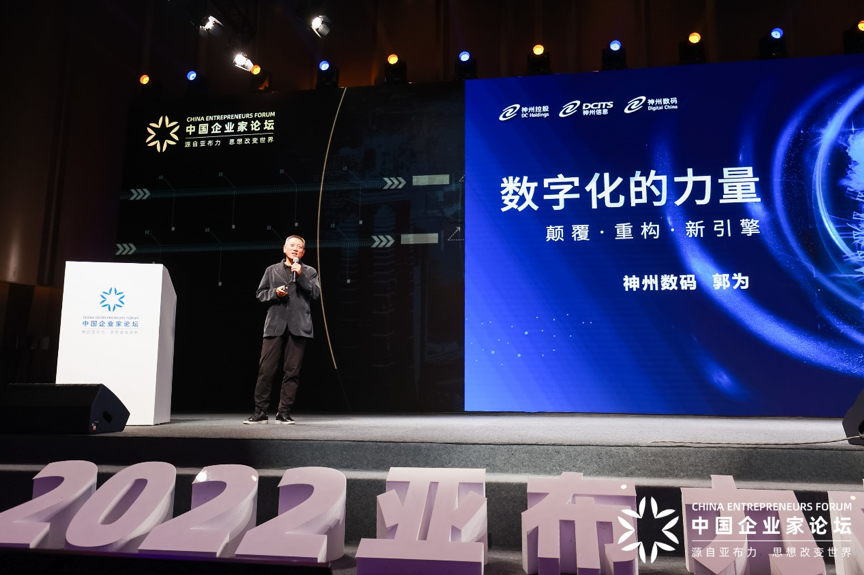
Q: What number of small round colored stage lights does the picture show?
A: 11